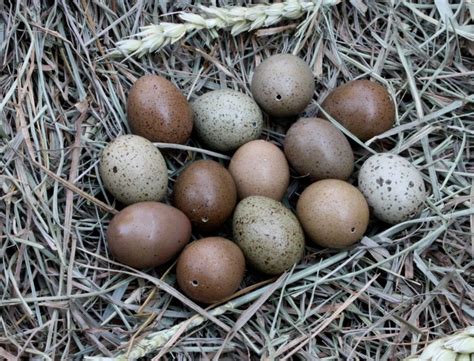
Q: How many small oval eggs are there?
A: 13